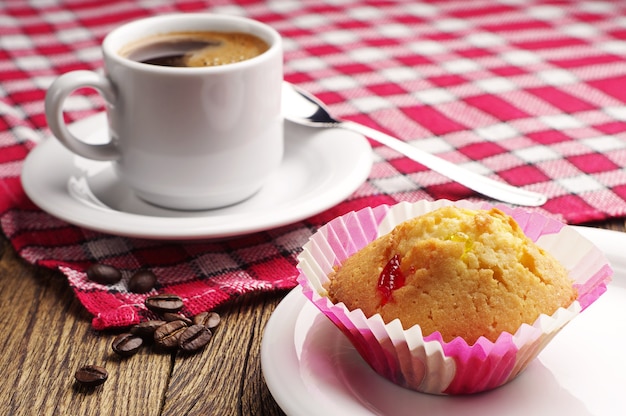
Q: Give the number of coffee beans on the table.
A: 10